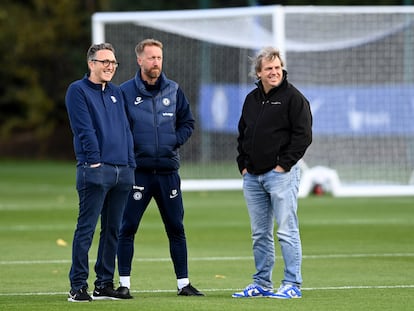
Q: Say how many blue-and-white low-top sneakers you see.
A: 2